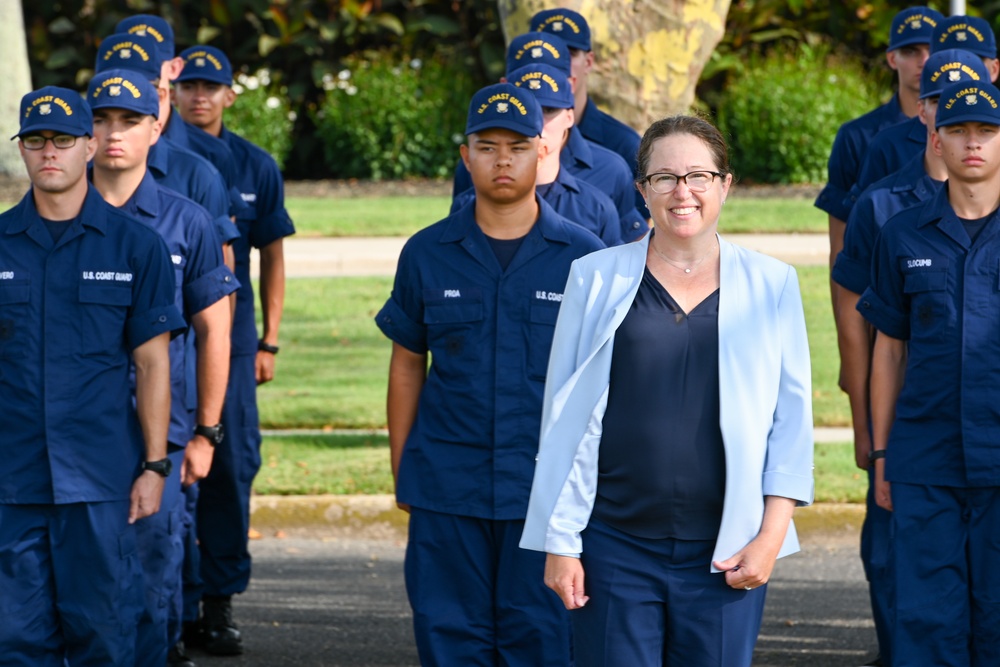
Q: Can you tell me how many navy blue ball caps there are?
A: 13